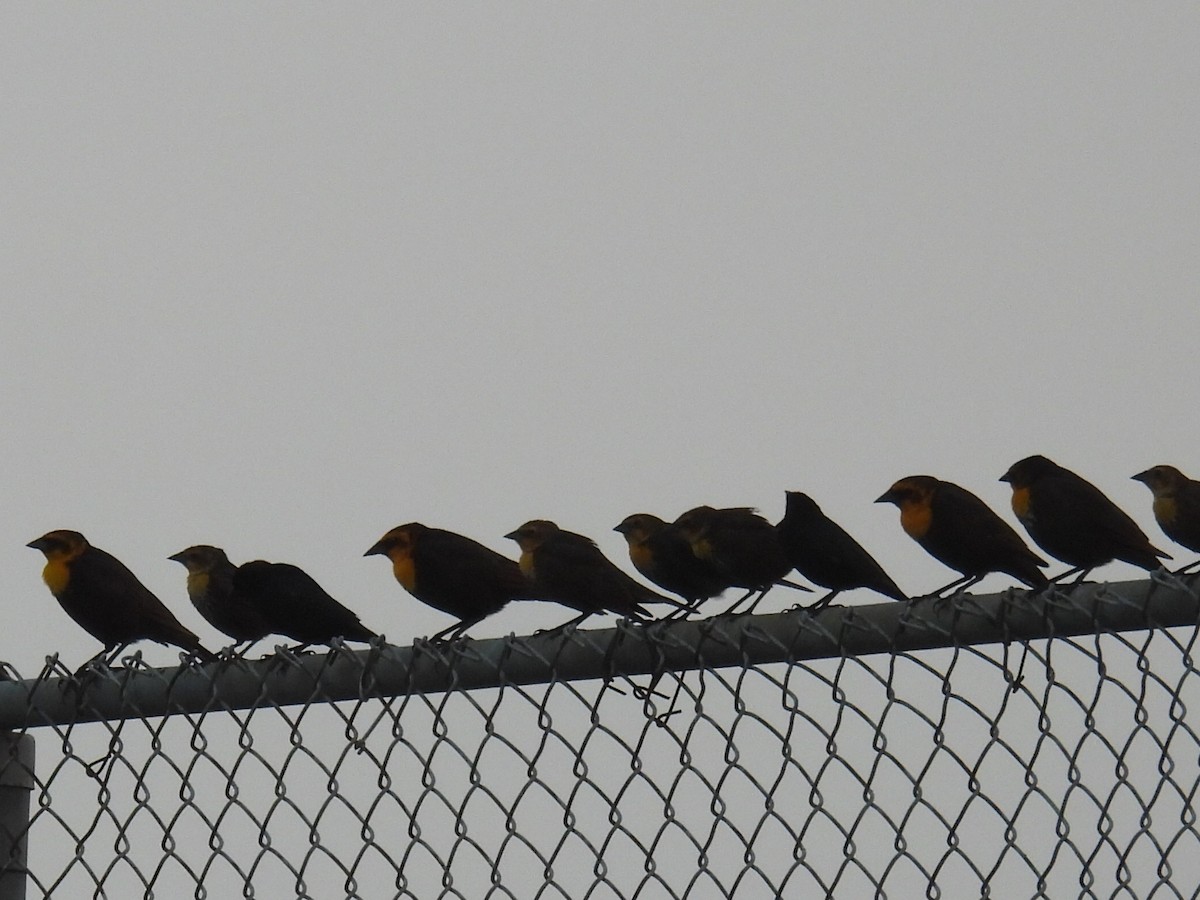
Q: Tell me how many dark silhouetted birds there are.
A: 11